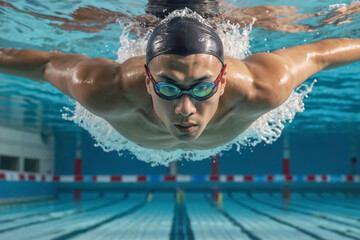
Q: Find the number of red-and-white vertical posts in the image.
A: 3